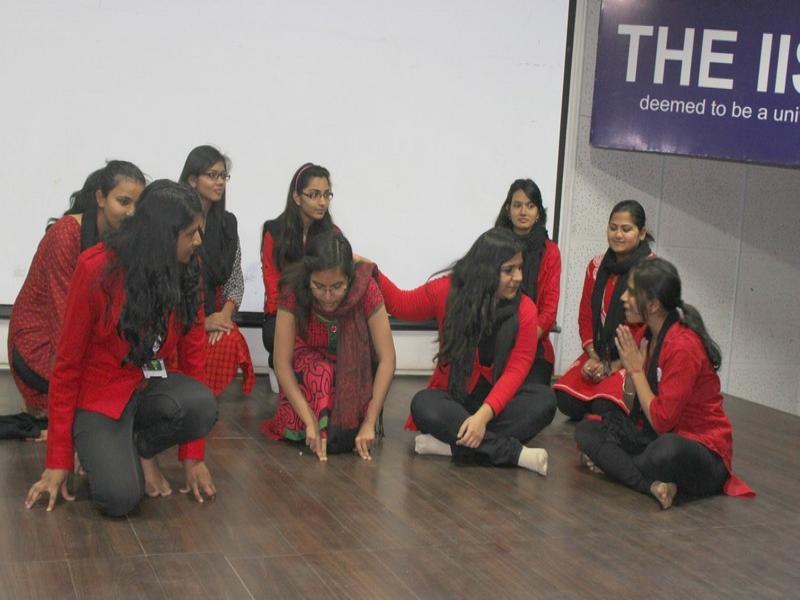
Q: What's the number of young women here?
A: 9